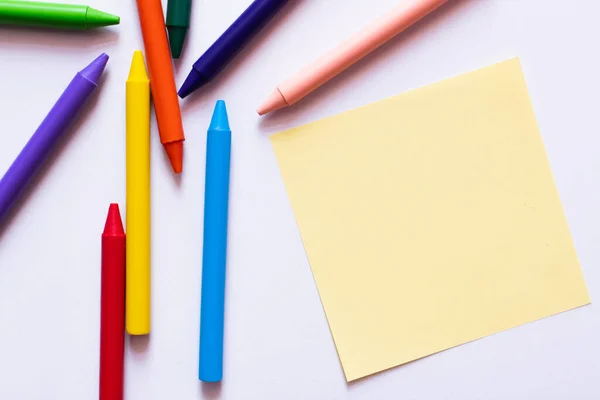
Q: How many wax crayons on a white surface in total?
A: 9